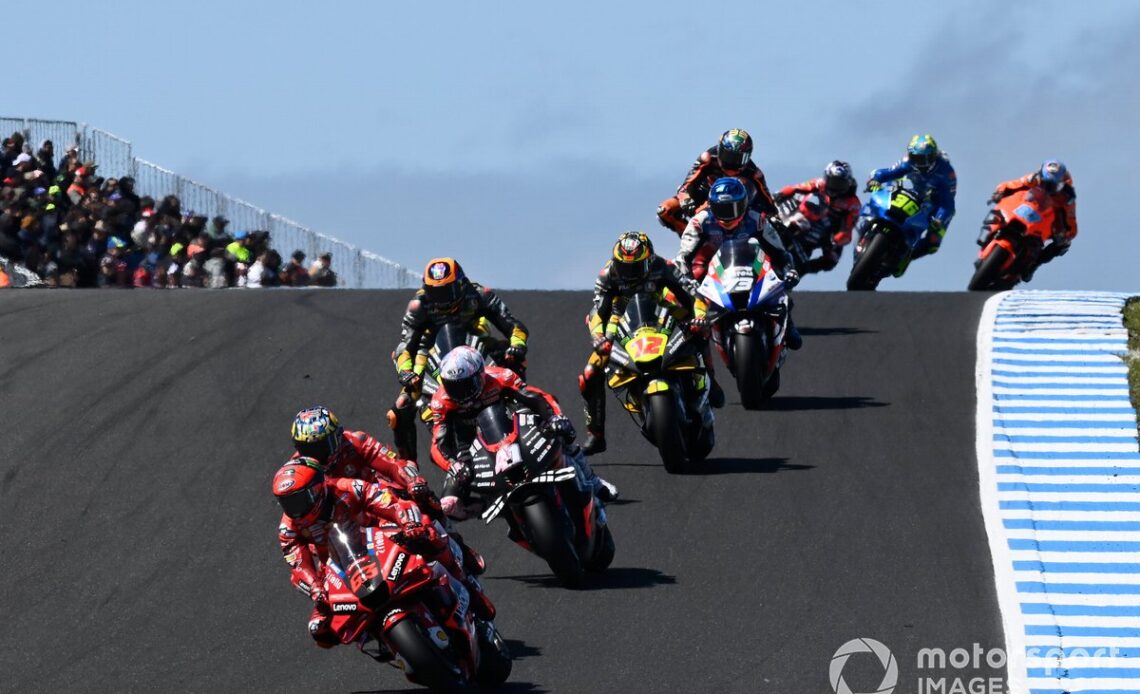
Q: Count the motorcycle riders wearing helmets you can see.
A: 10